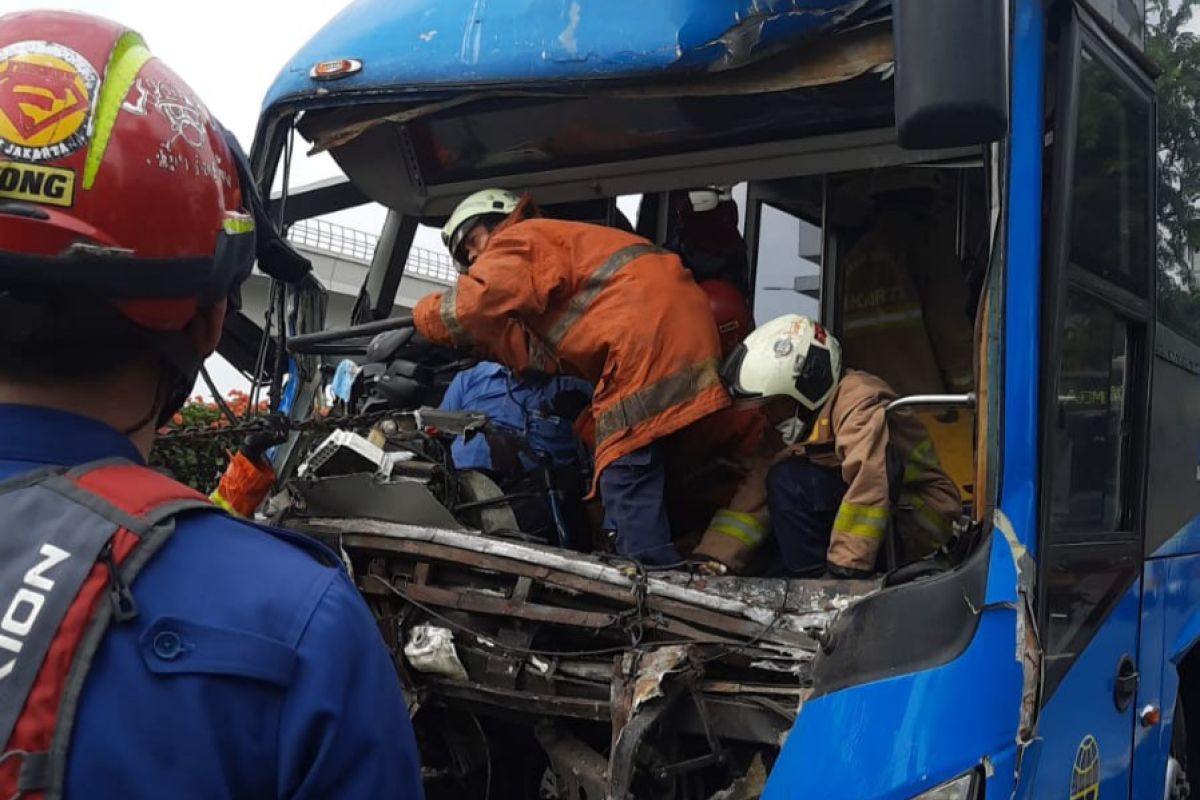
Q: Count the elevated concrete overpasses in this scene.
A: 1